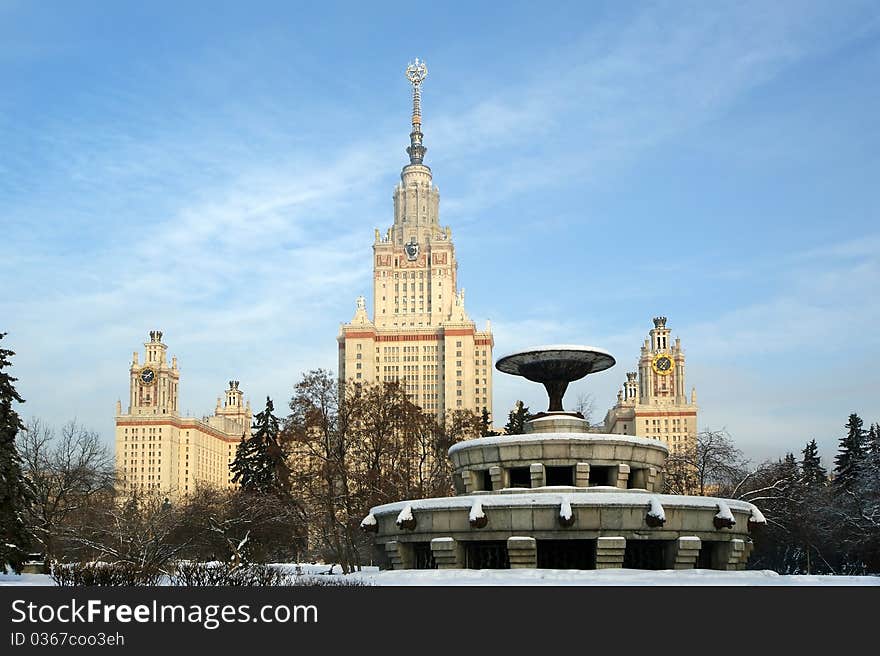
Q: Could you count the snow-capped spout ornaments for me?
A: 7